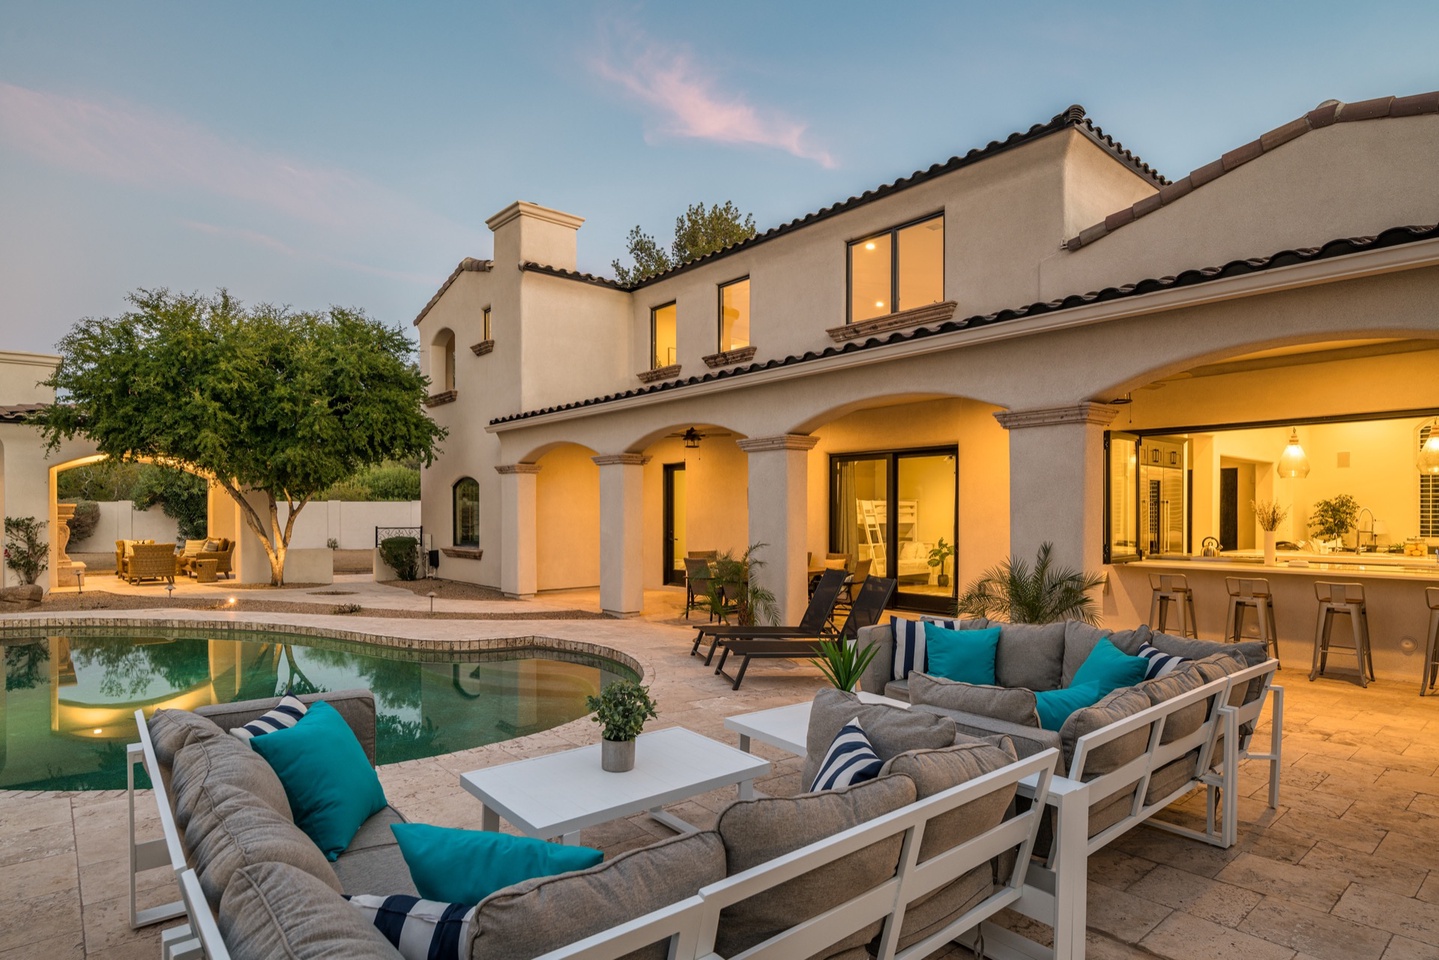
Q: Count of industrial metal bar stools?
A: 4